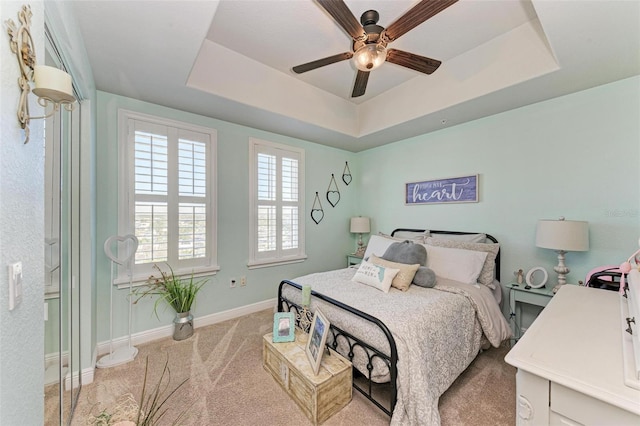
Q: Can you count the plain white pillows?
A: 2